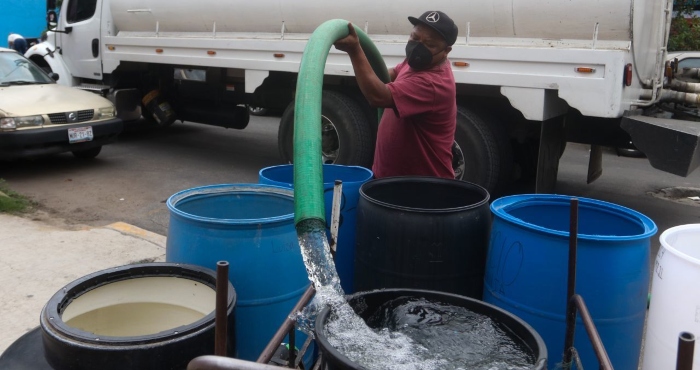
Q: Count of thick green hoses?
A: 1